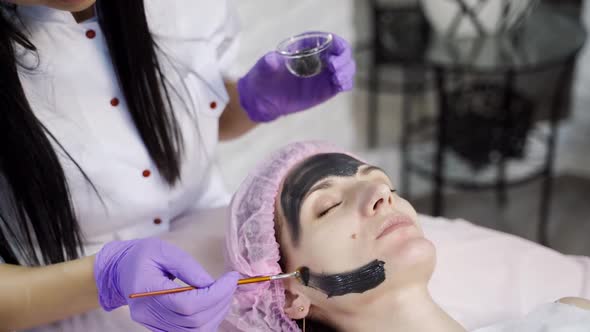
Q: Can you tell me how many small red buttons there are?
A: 5